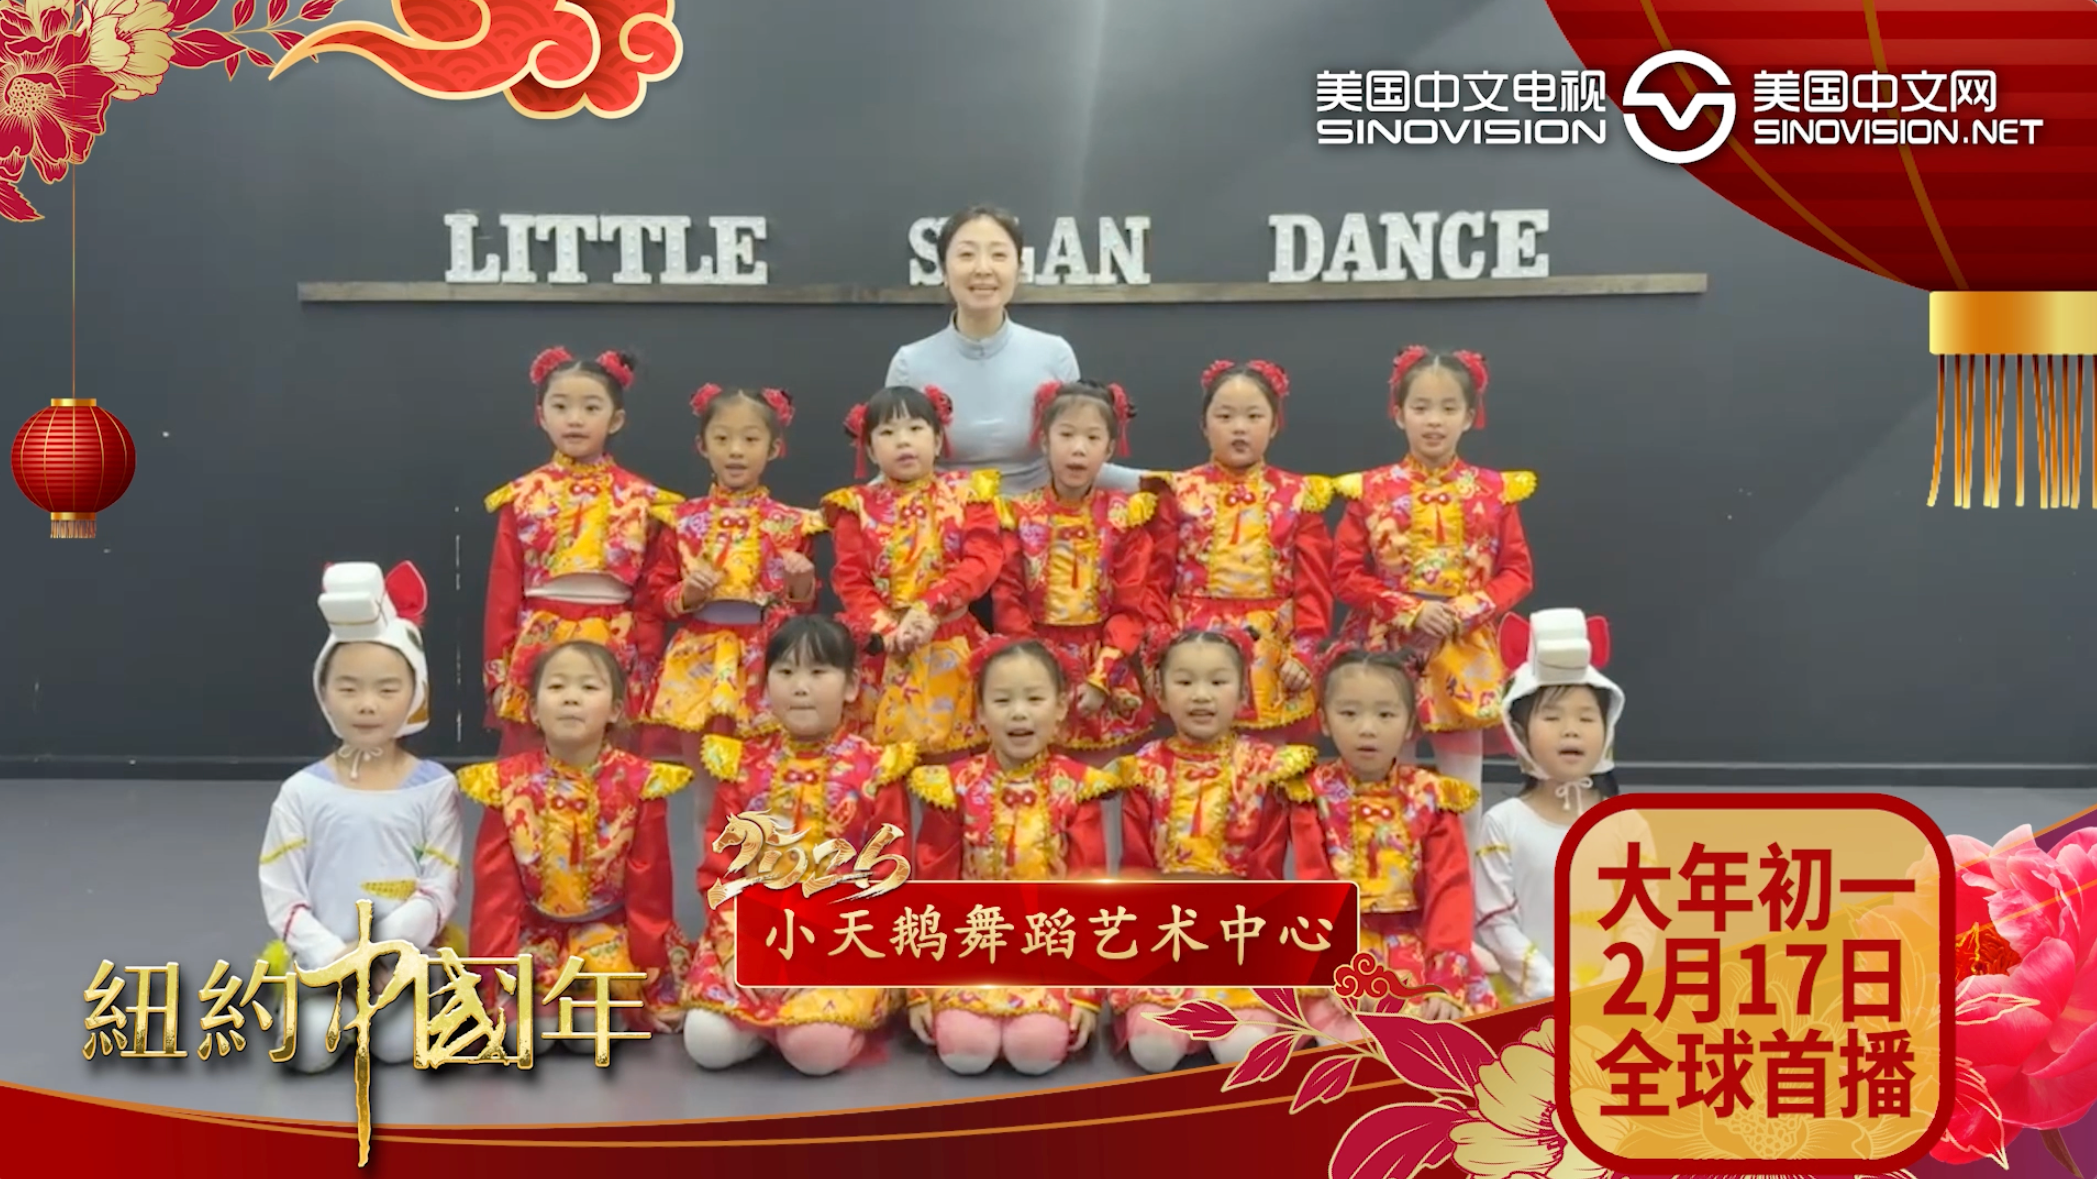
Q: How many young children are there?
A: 13